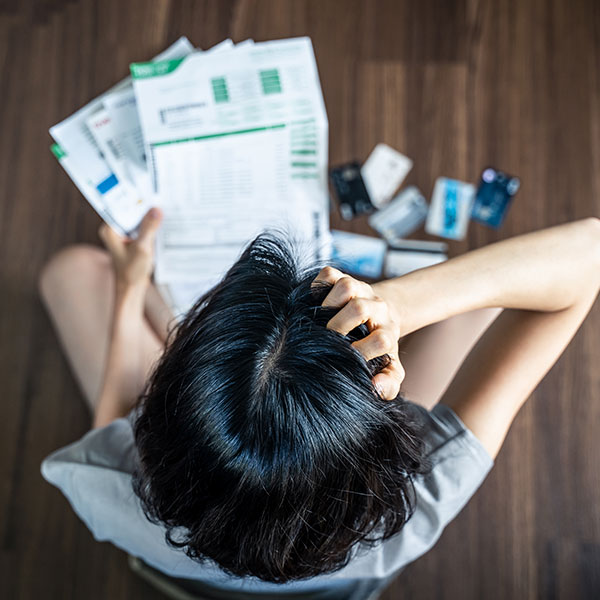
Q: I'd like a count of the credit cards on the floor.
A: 7